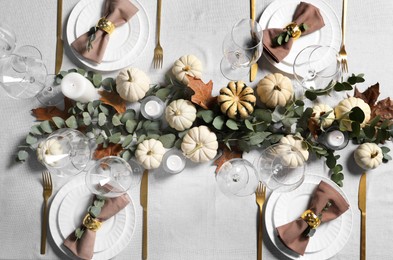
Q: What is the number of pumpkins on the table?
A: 12